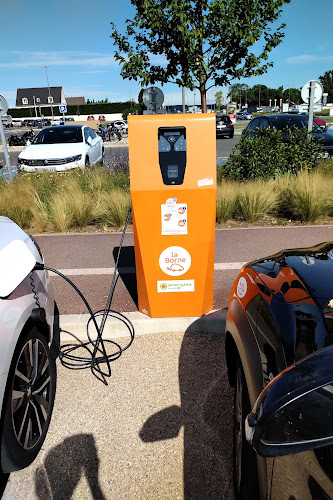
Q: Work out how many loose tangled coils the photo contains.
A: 1